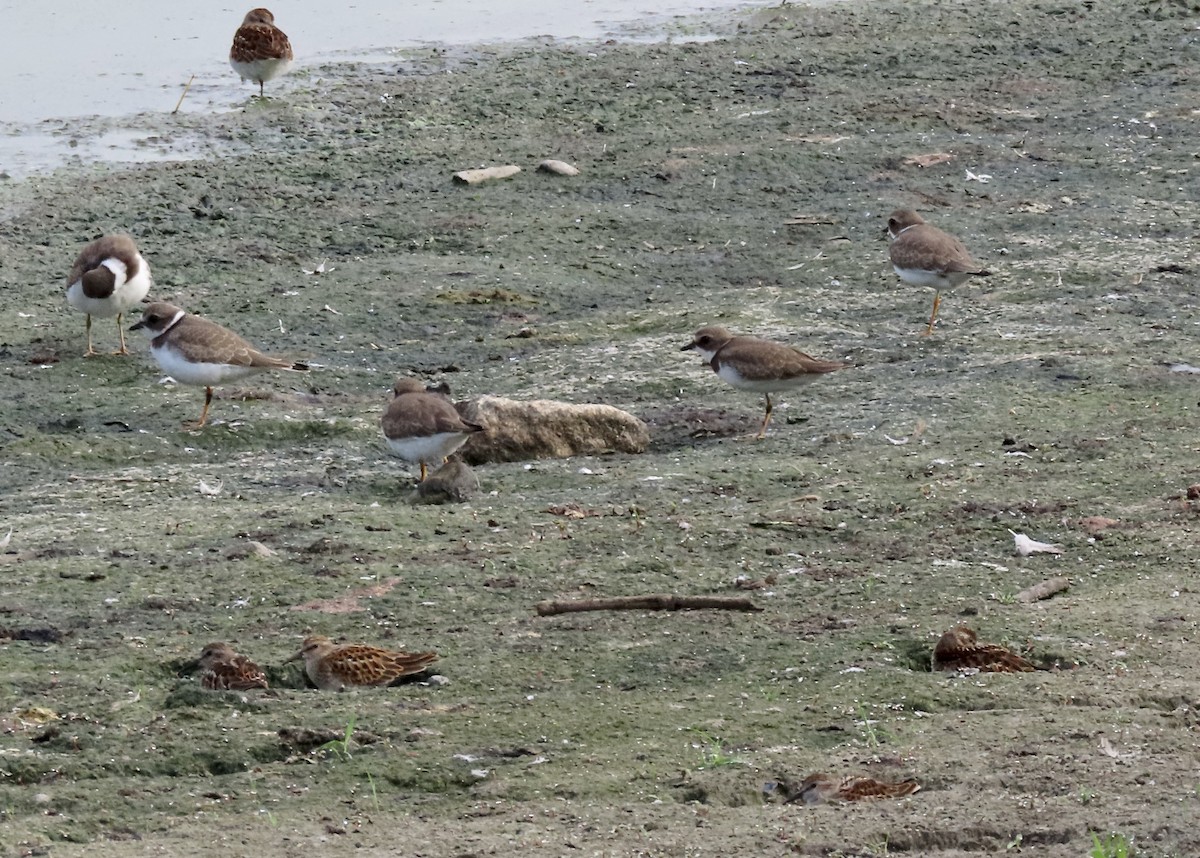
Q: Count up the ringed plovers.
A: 5